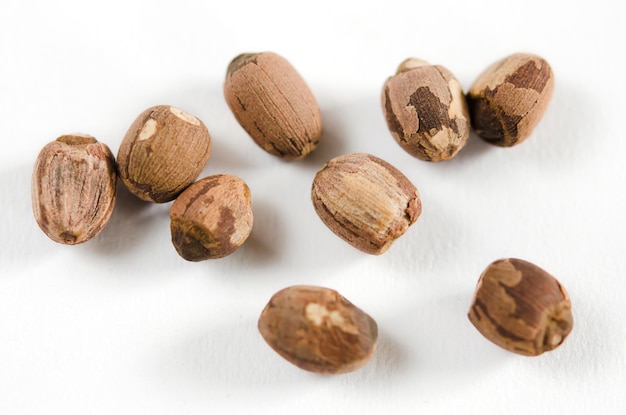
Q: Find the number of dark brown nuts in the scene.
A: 9